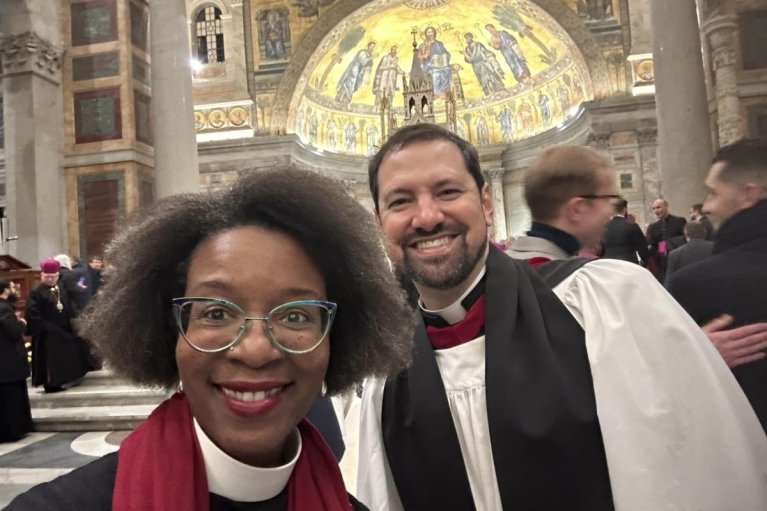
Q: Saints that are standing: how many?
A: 4